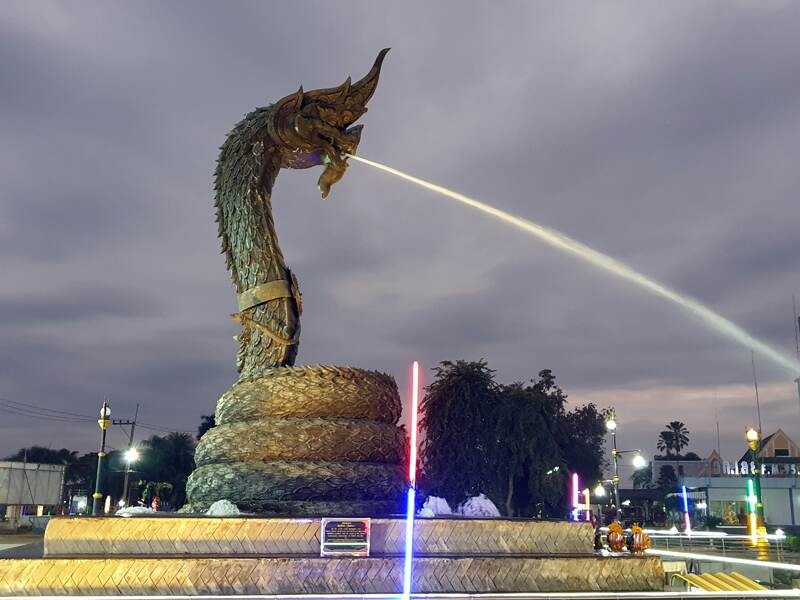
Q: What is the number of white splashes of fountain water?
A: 4